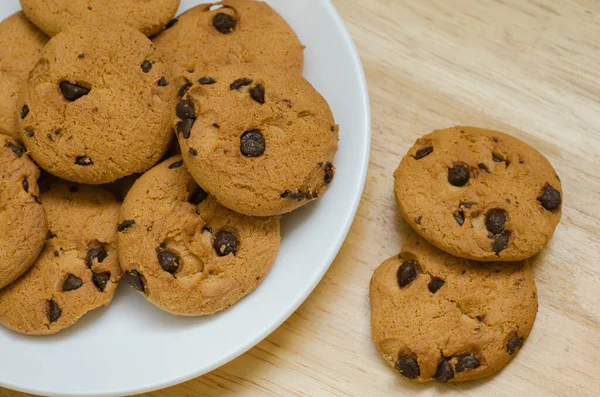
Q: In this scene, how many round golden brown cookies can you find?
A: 10